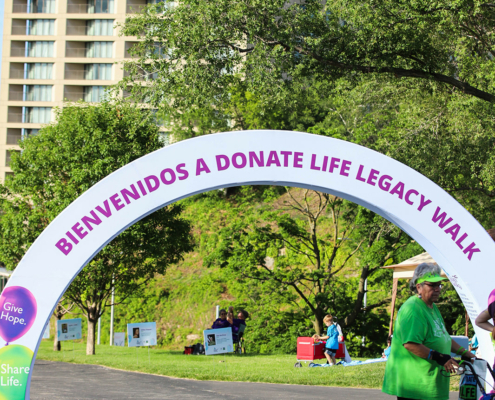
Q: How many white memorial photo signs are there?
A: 3